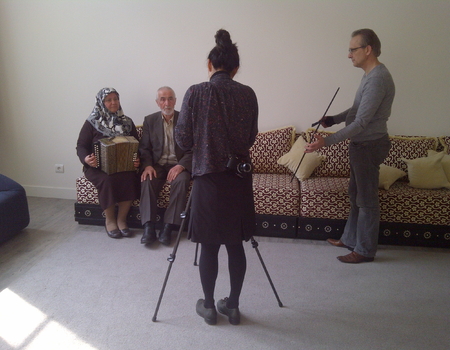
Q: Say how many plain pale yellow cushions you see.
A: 4